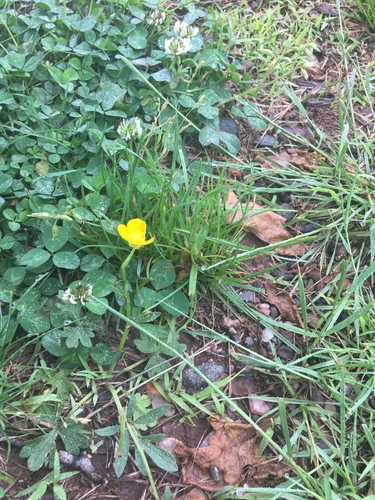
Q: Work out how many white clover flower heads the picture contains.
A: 5